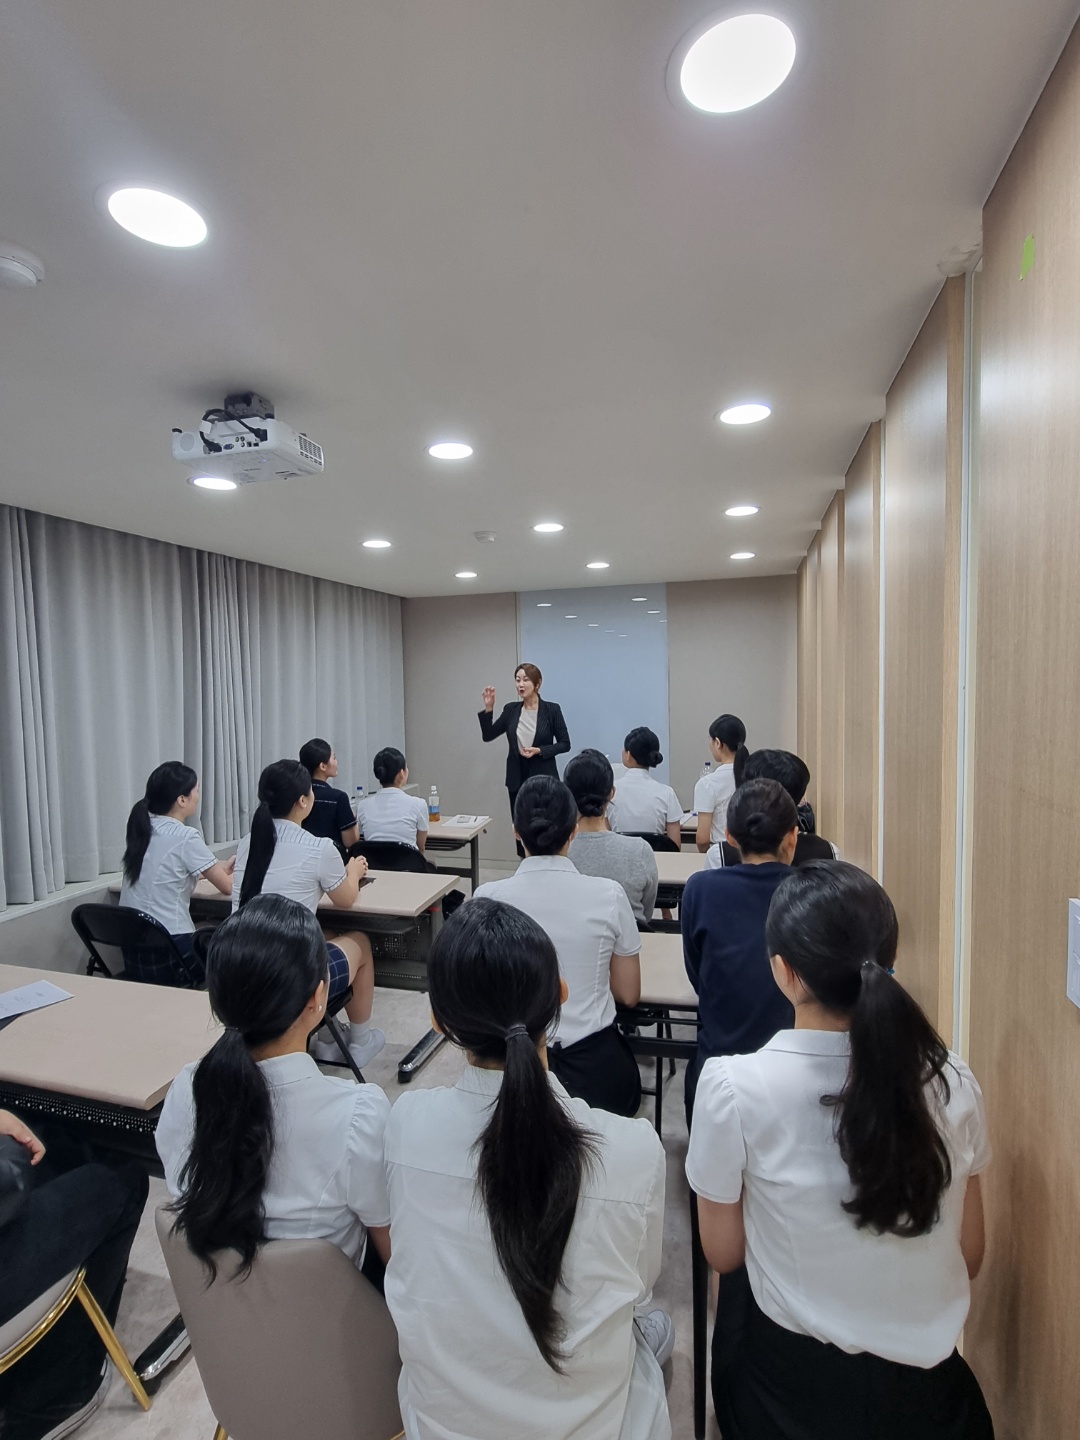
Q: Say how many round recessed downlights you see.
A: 11